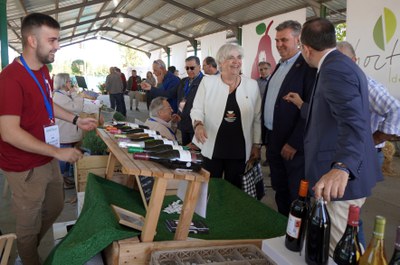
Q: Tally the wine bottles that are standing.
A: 5